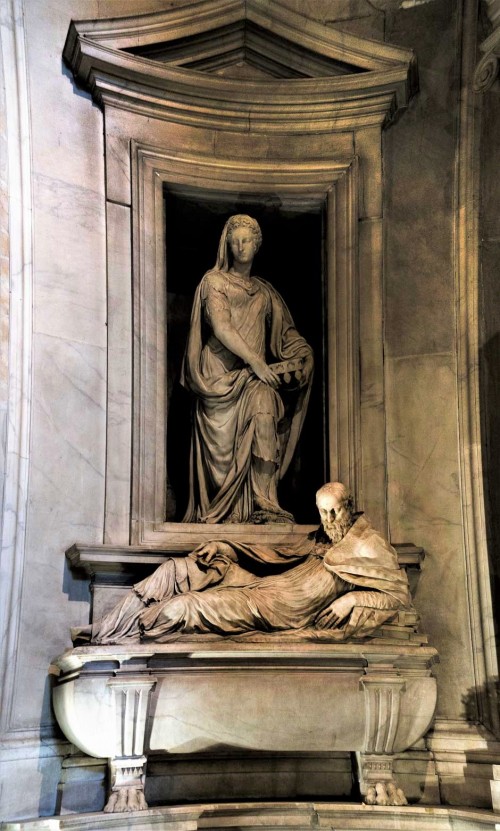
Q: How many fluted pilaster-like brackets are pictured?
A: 2